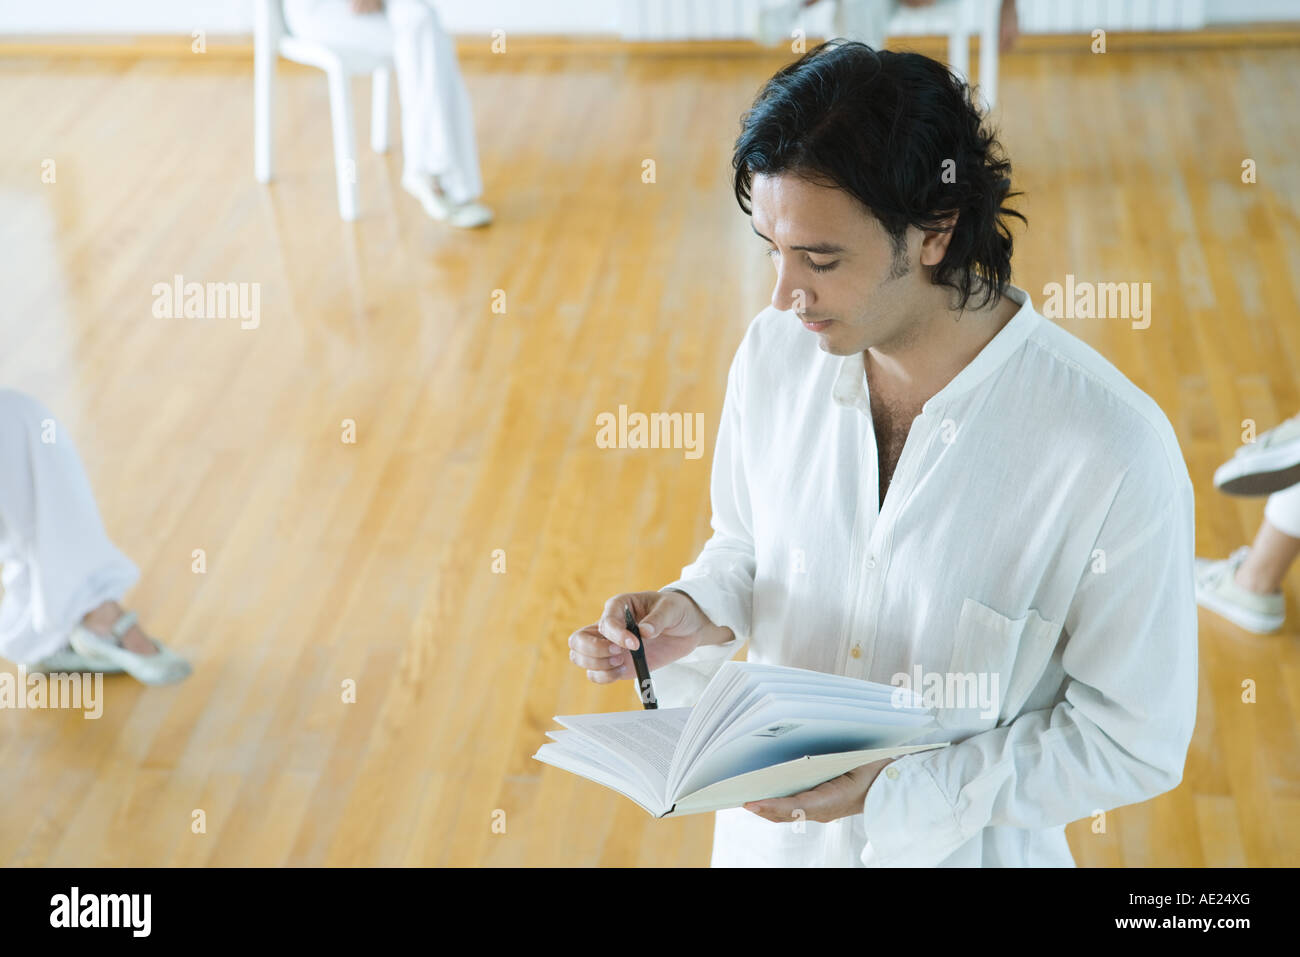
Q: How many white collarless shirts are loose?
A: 1